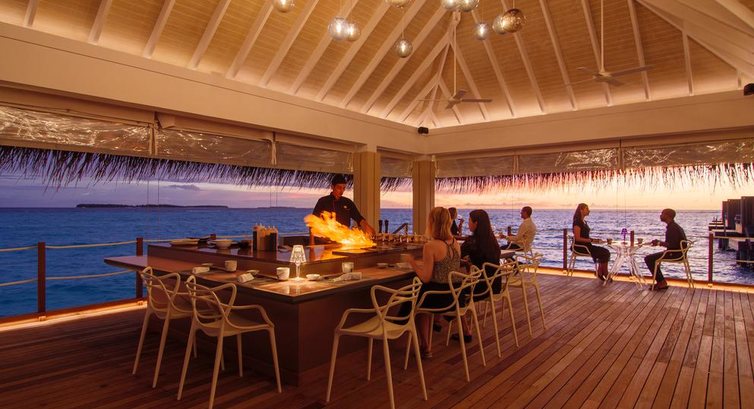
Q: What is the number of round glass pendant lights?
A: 10